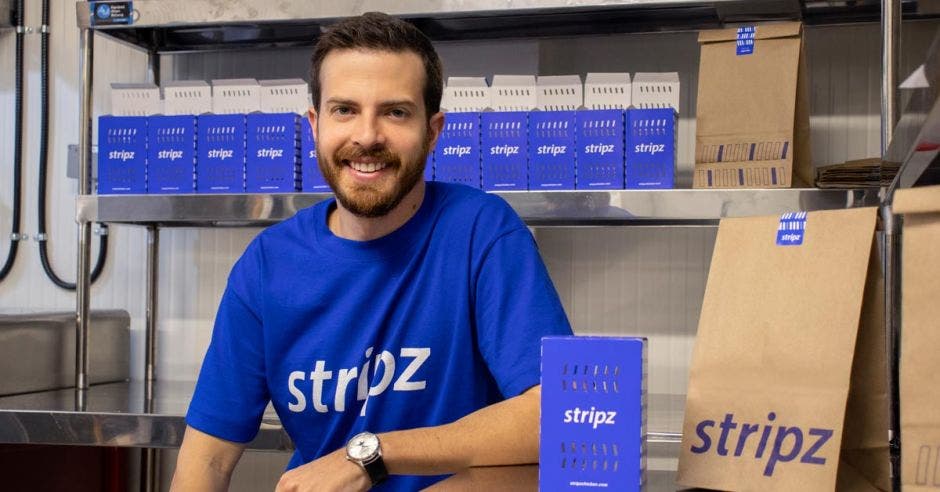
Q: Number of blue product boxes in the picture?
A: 11